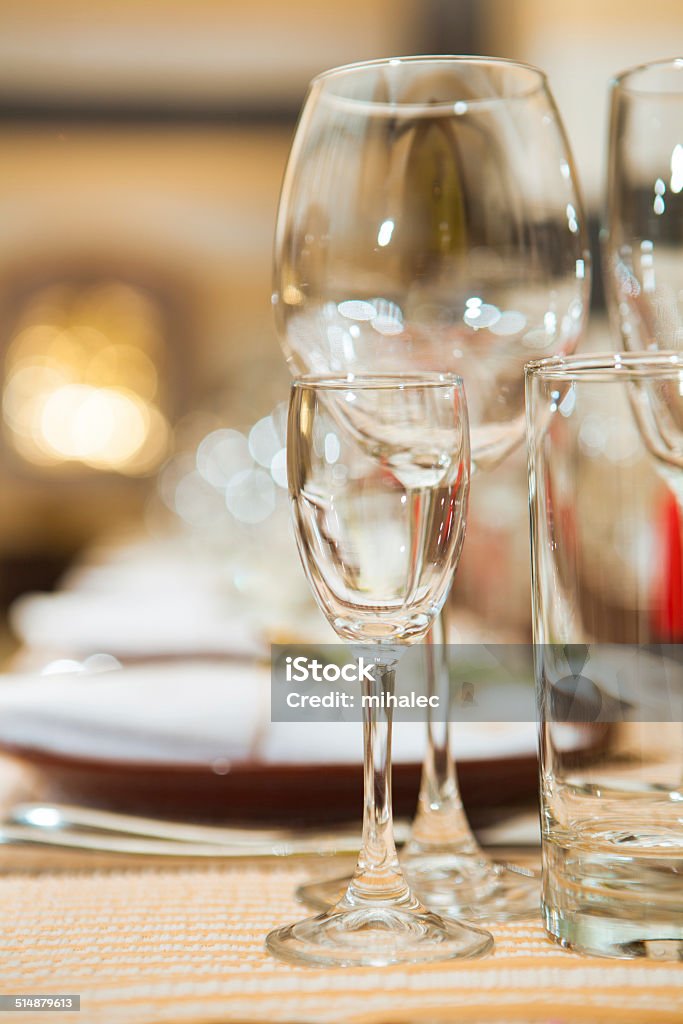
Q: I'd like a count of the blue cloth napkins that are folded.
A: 0